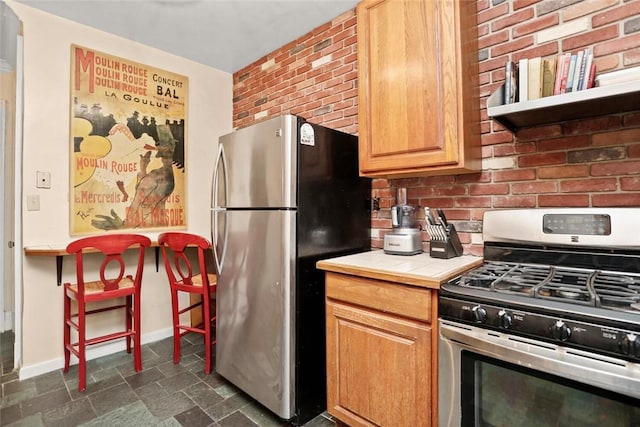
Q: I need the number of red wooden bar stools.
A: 2